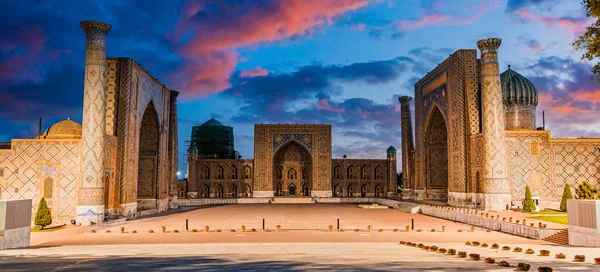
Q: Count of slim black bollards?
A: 4